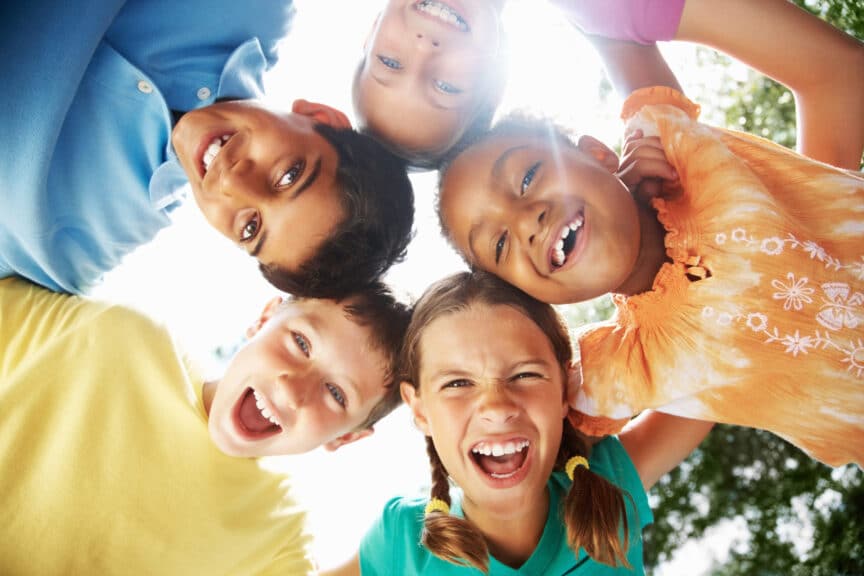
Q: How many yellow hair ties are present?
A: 2